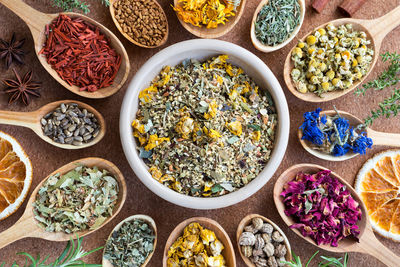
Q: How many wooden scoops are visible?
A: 12